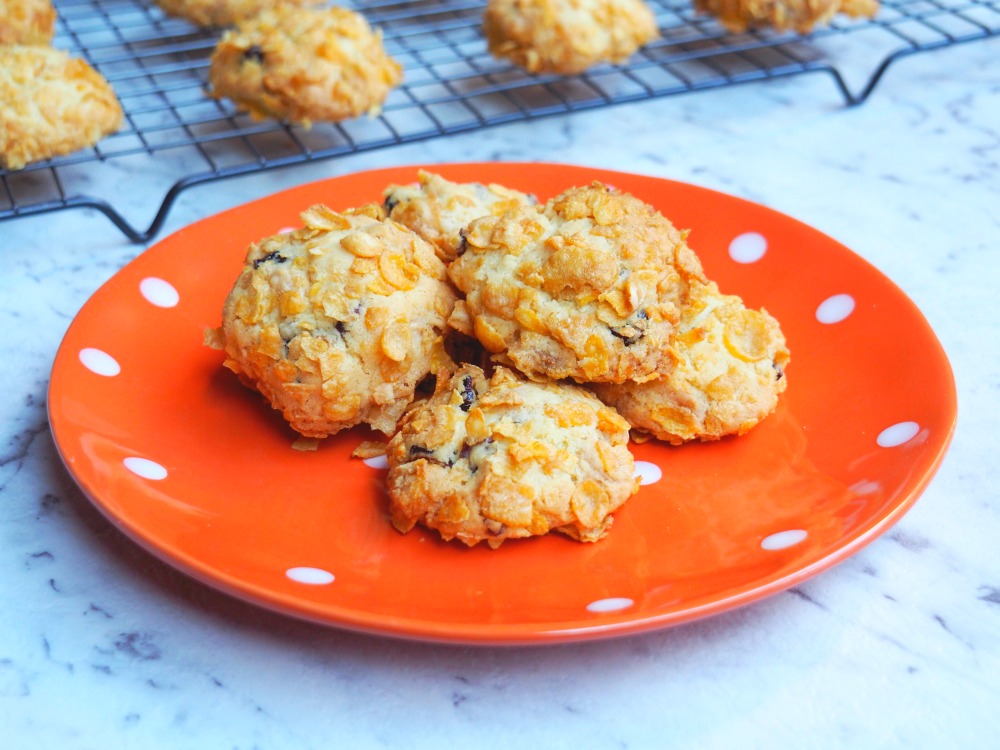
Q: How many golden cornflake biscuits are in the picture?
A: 11